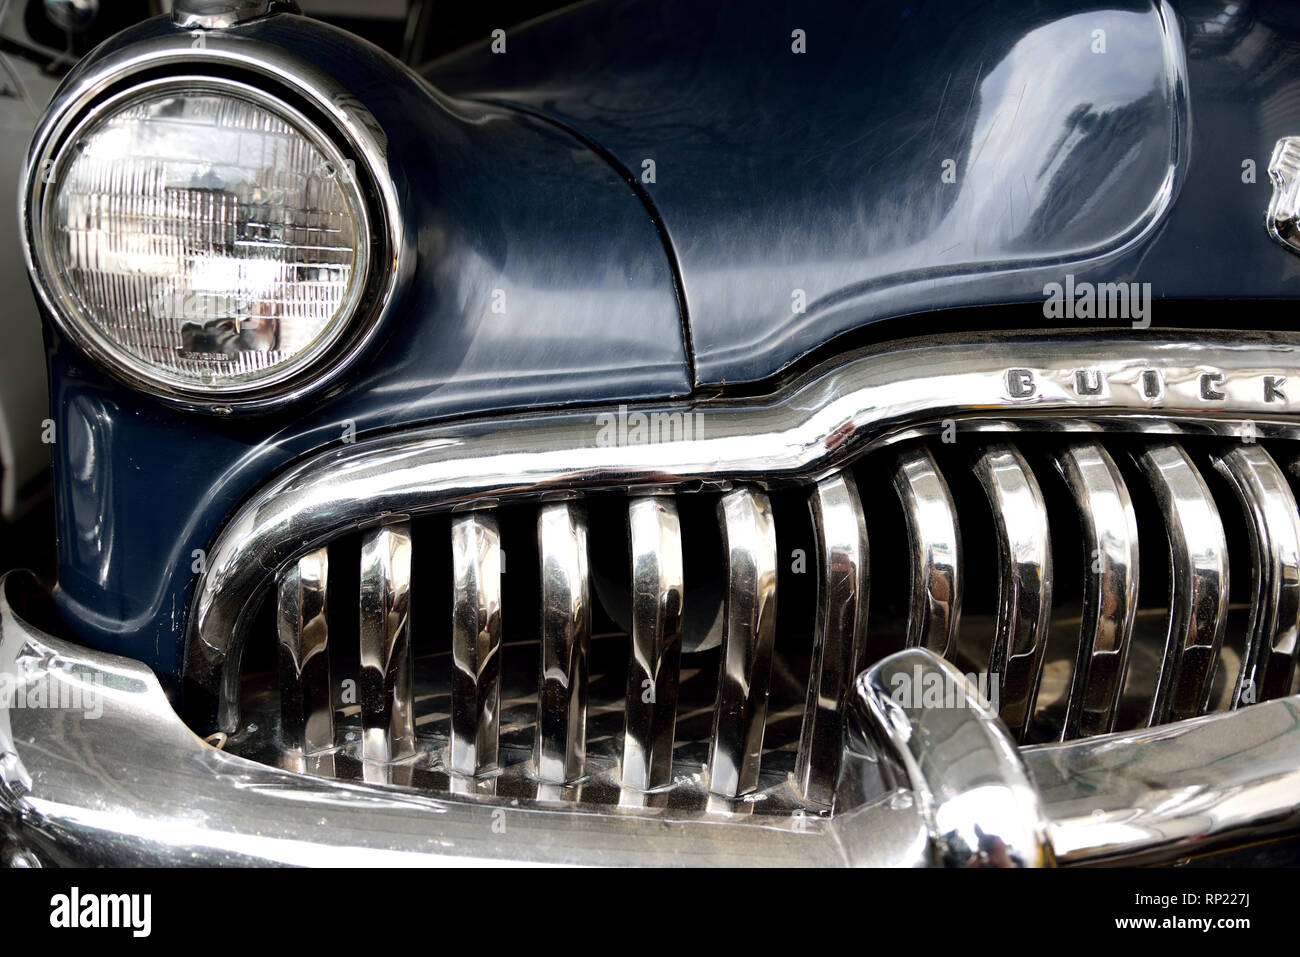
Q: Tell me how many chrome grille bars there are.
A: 12